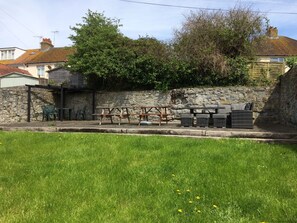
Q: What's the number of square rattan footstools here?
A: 3